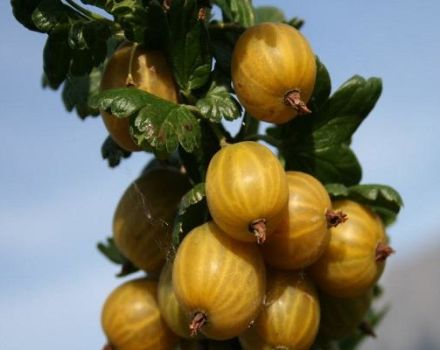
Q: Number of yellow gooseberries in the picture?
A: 11